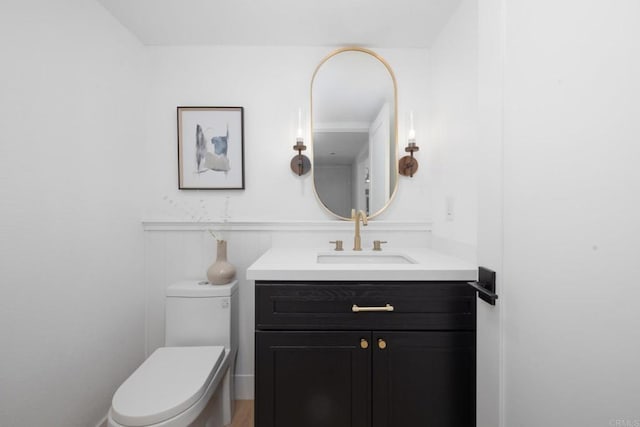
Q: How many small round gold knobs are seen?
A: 2